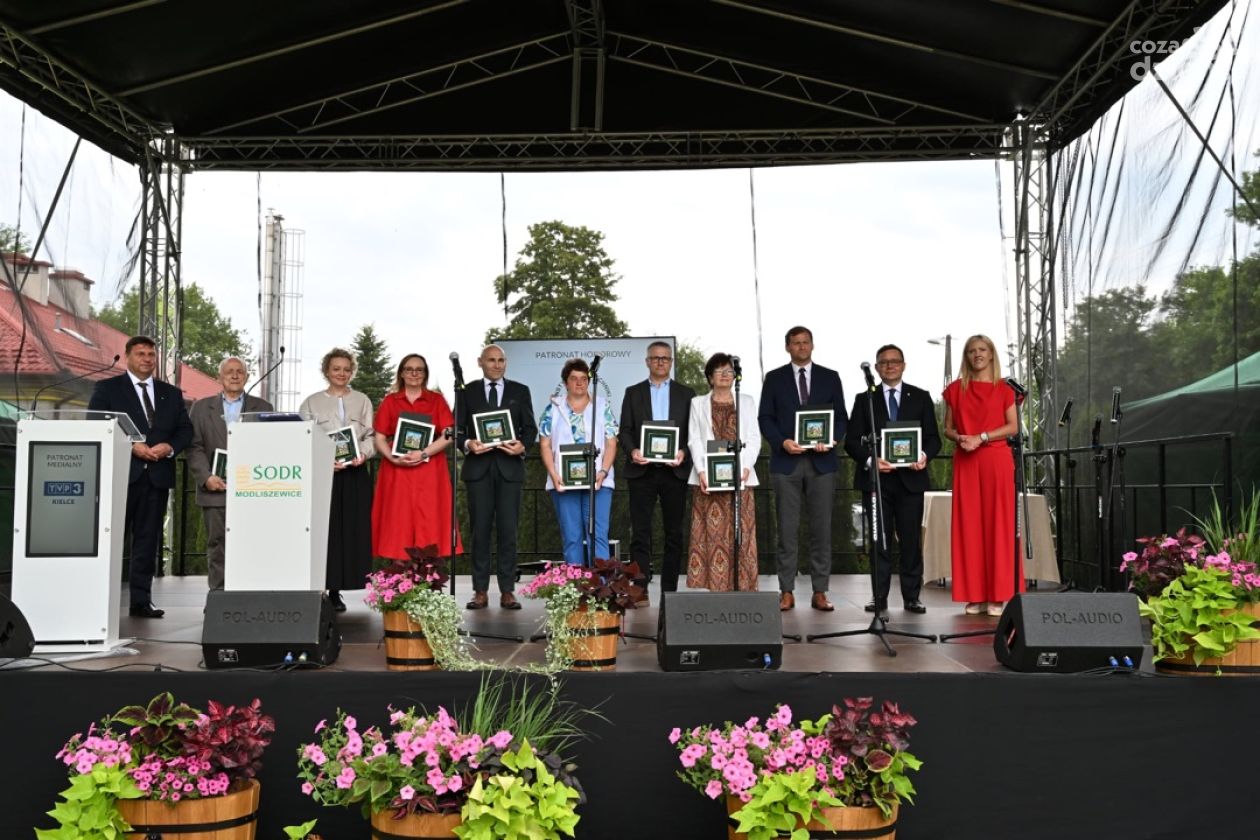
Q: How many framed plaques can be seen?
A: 9